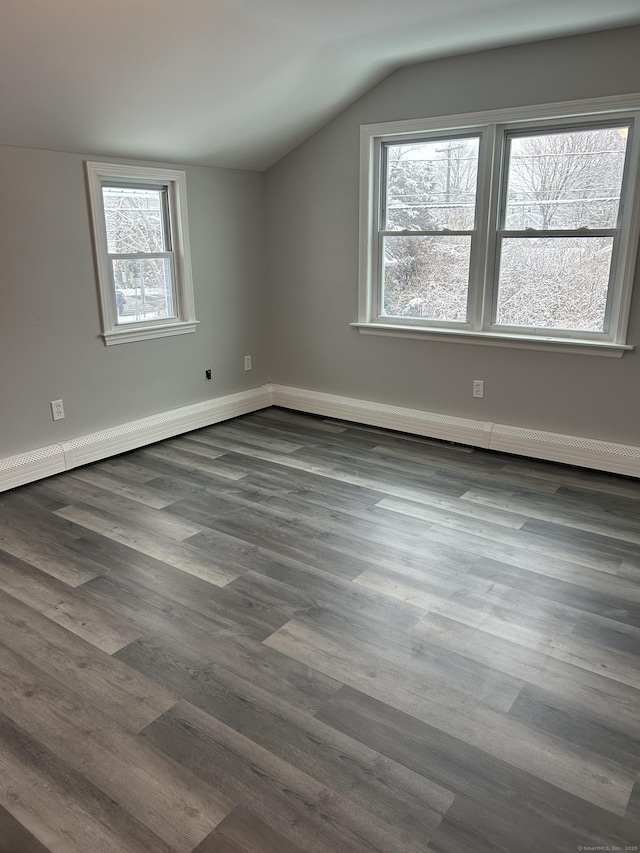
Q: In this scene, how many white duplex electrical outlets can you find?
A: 3